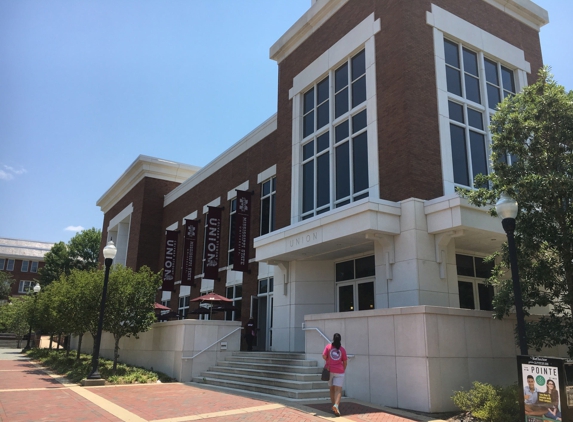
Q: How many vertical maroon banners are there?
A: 4